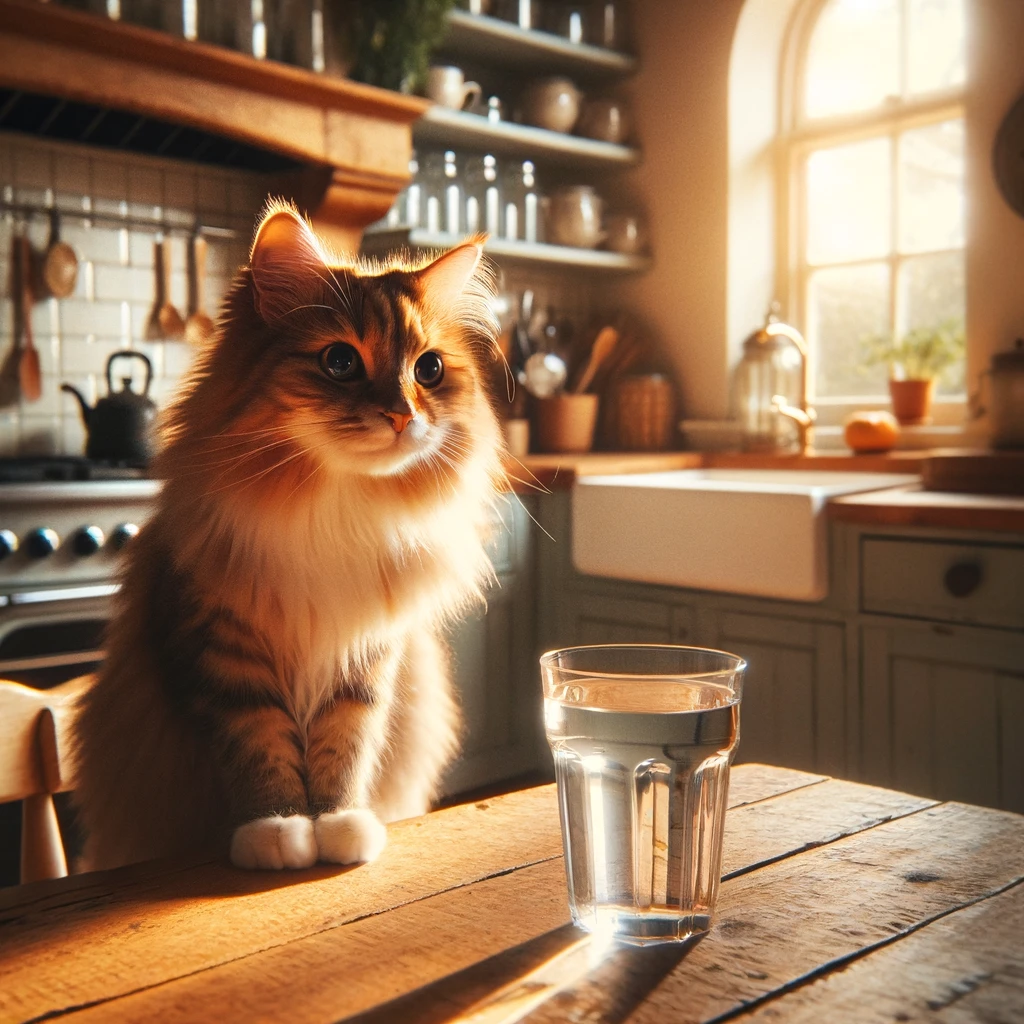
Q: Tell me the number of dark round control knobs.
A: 4